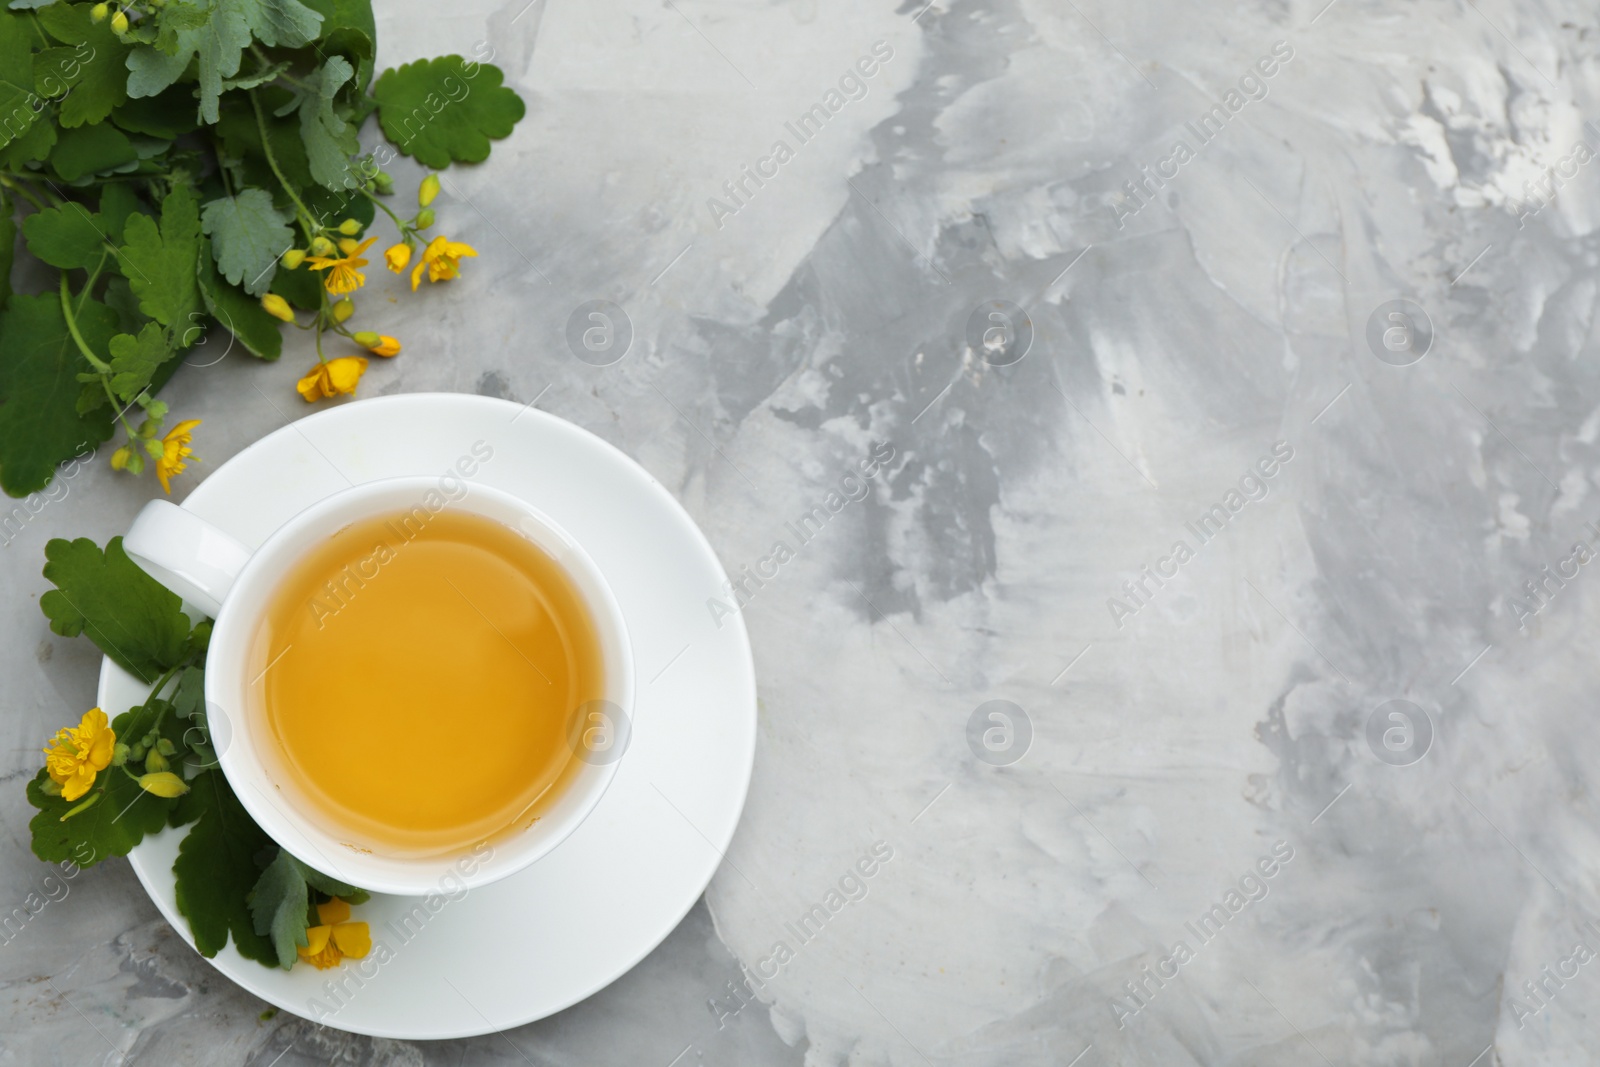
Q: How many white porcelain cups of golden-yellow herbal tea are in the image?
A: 1